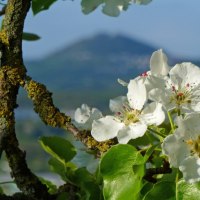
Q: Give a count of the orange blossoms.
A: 0